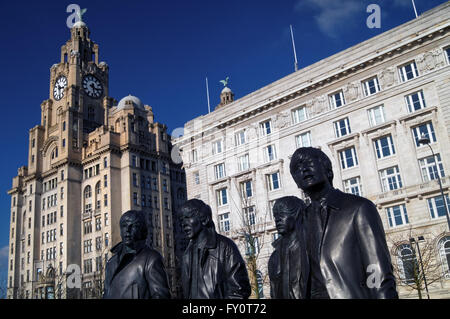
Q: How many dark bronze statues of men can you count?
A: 4